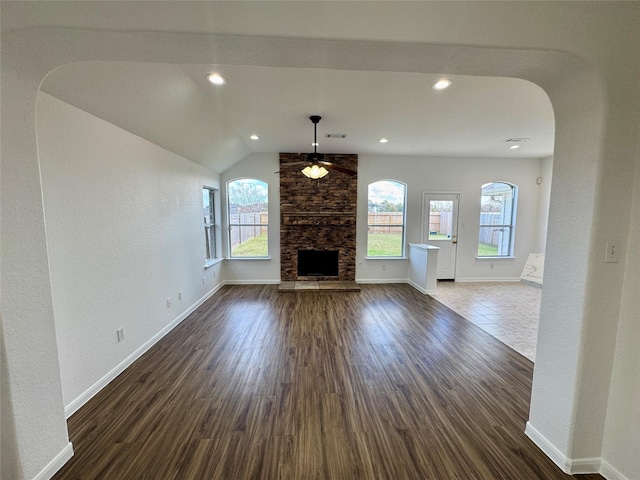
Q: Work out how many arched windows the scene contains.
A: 3